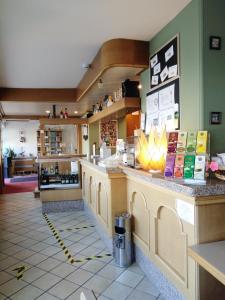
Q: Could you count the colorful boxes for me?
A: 8